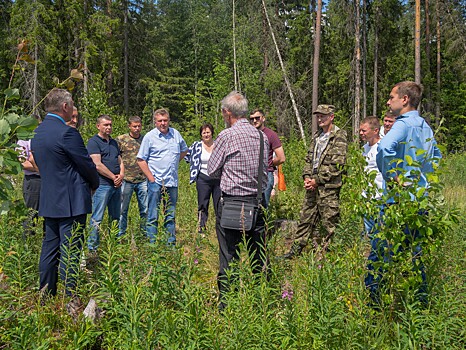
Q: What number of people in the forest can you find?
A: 13